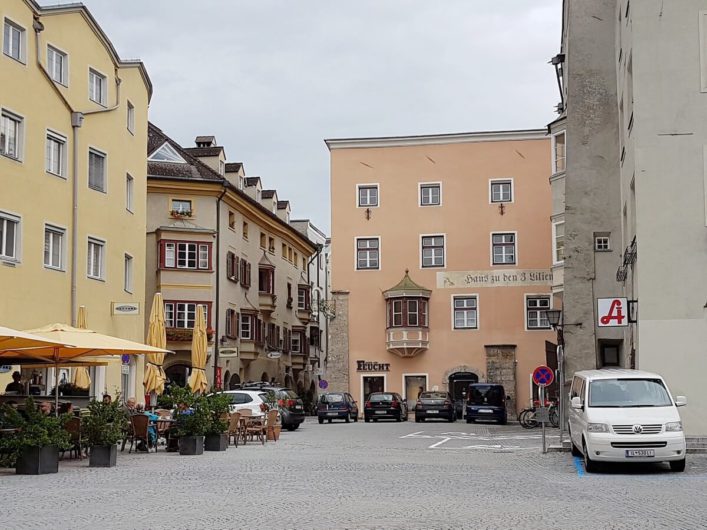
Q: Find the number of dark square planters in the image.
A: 4